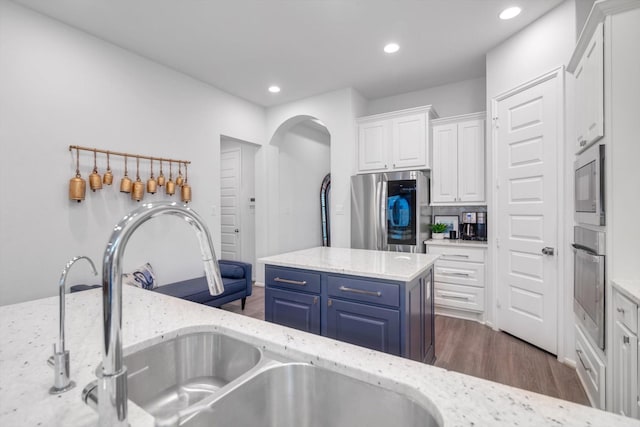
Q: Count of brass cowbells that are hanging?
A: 10